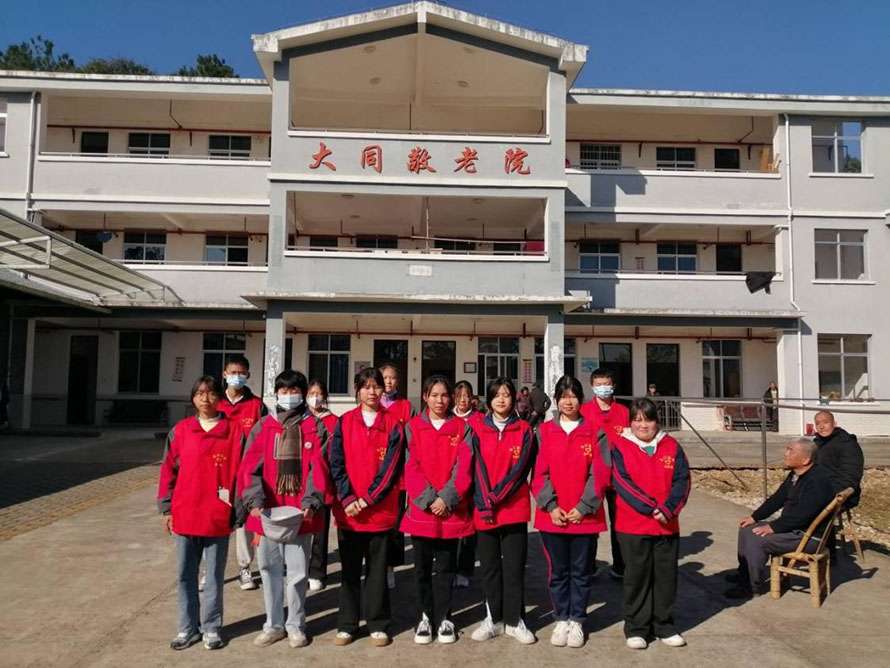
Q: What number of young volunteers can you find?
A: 12